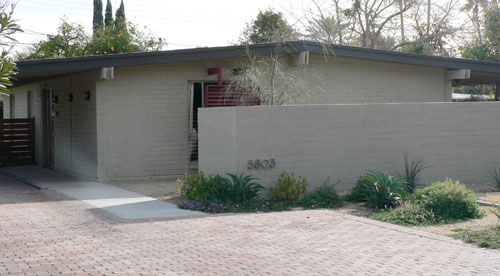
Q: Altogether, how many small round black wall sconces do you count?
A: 3